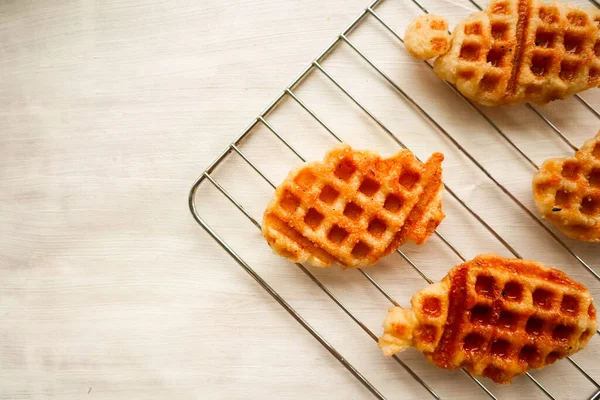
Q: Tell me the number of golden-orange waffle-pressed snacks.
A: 4